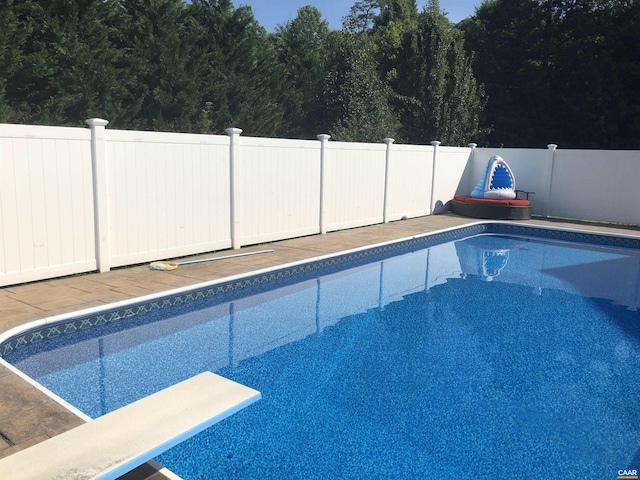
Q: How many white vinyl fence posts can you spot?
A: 7